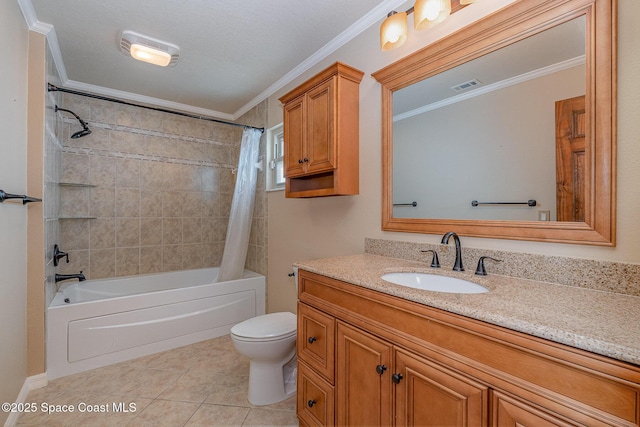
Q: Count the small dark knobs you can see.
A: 6